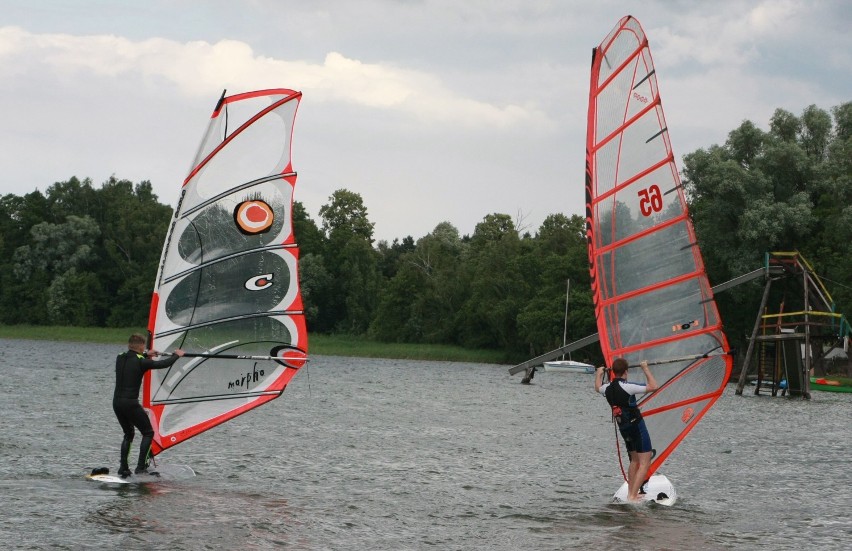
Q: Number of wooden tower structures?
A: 1